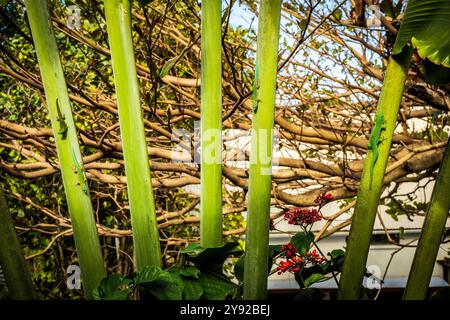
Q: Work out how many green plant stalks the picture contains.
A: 7